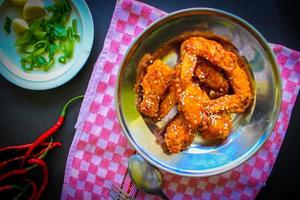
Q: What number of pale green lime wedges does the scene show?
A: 2